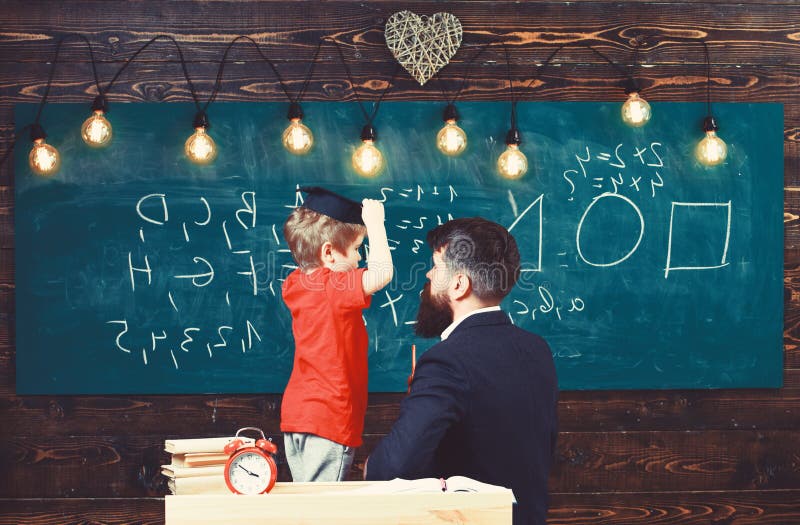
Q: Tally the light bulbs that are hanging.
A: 9